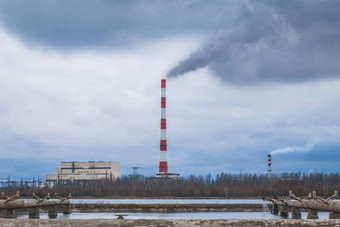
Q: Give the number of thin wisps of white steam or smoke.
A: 1